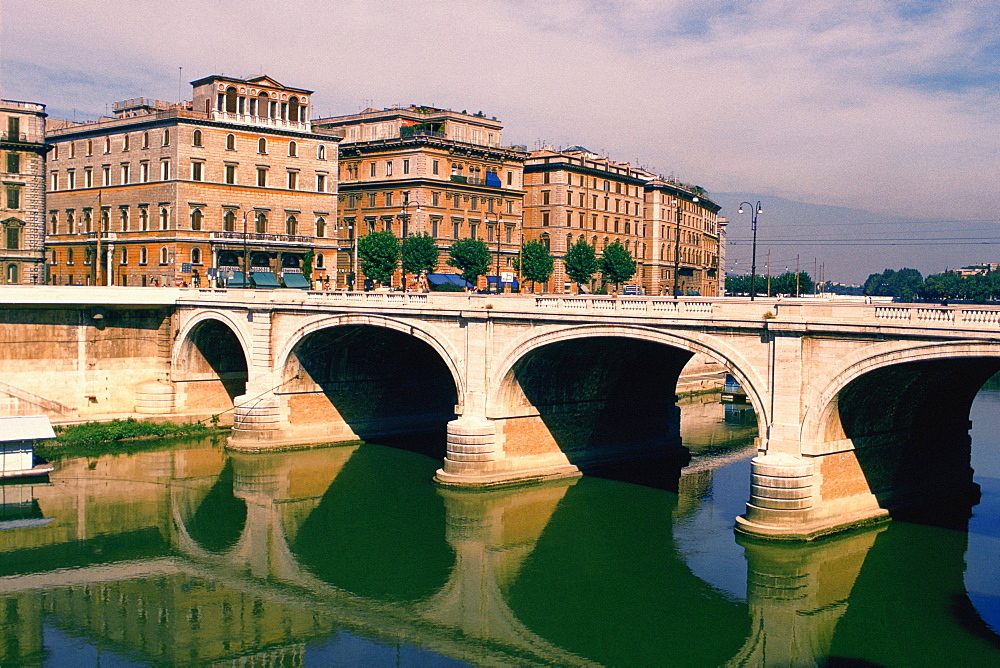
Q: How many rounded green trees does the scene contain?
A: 6